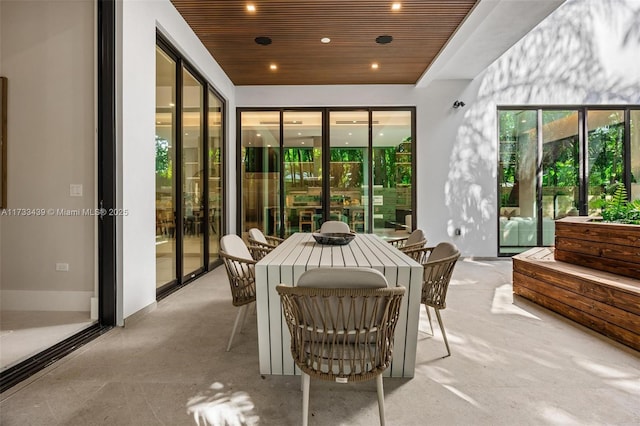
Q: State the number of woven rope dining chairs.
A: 6